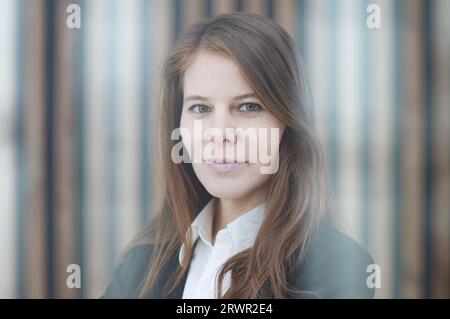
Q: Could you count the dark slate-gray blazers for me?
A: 1